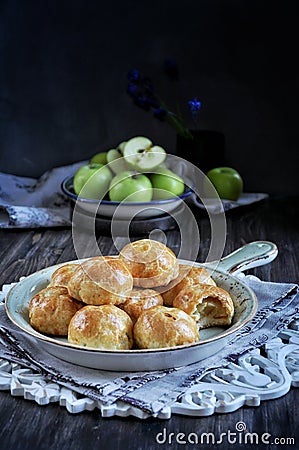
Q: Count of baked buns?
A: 9